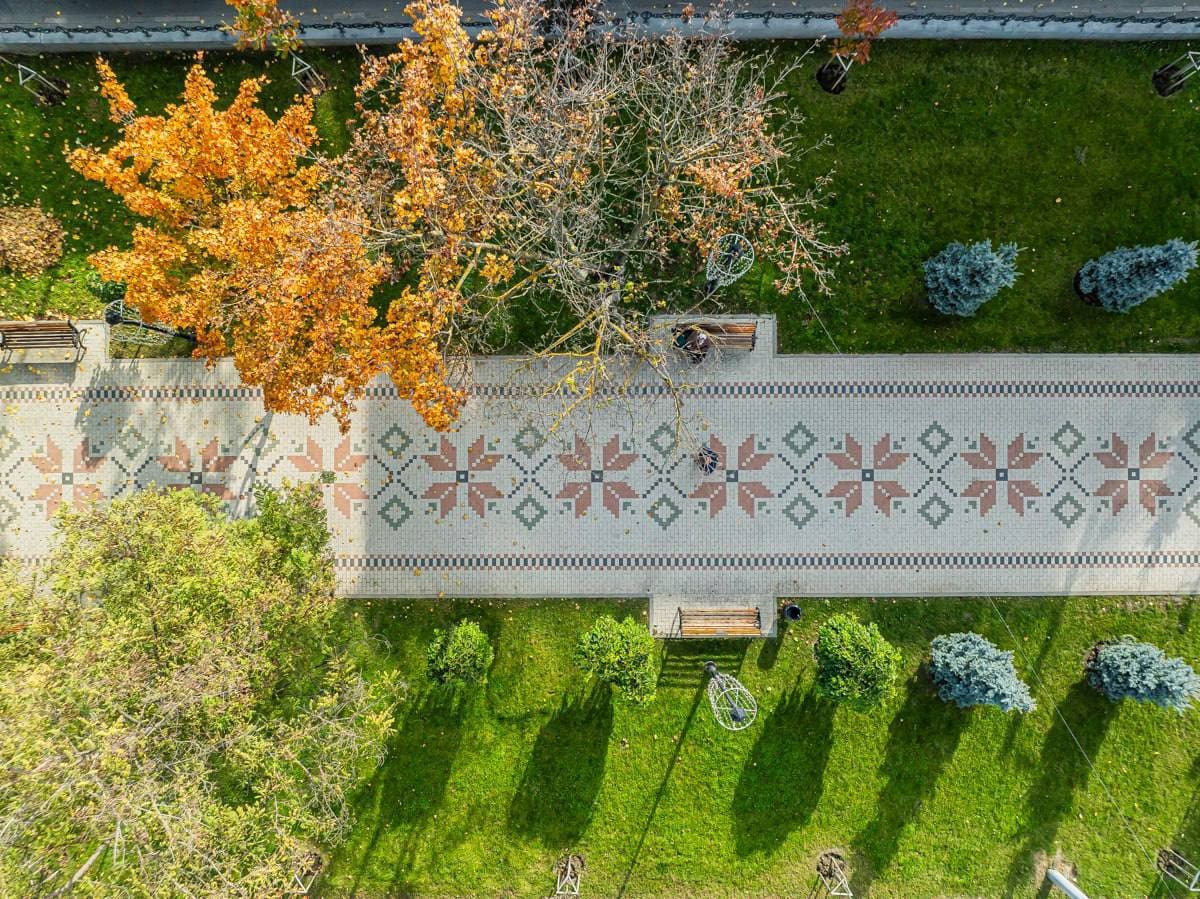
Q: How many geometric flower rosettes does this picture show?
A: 9